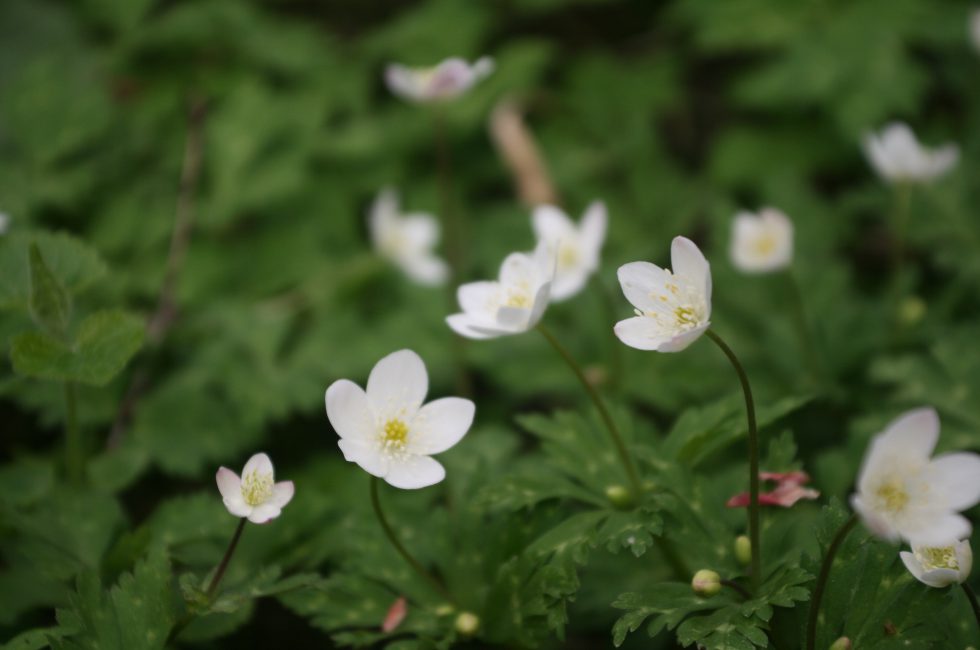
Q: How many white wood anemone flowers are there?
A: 11